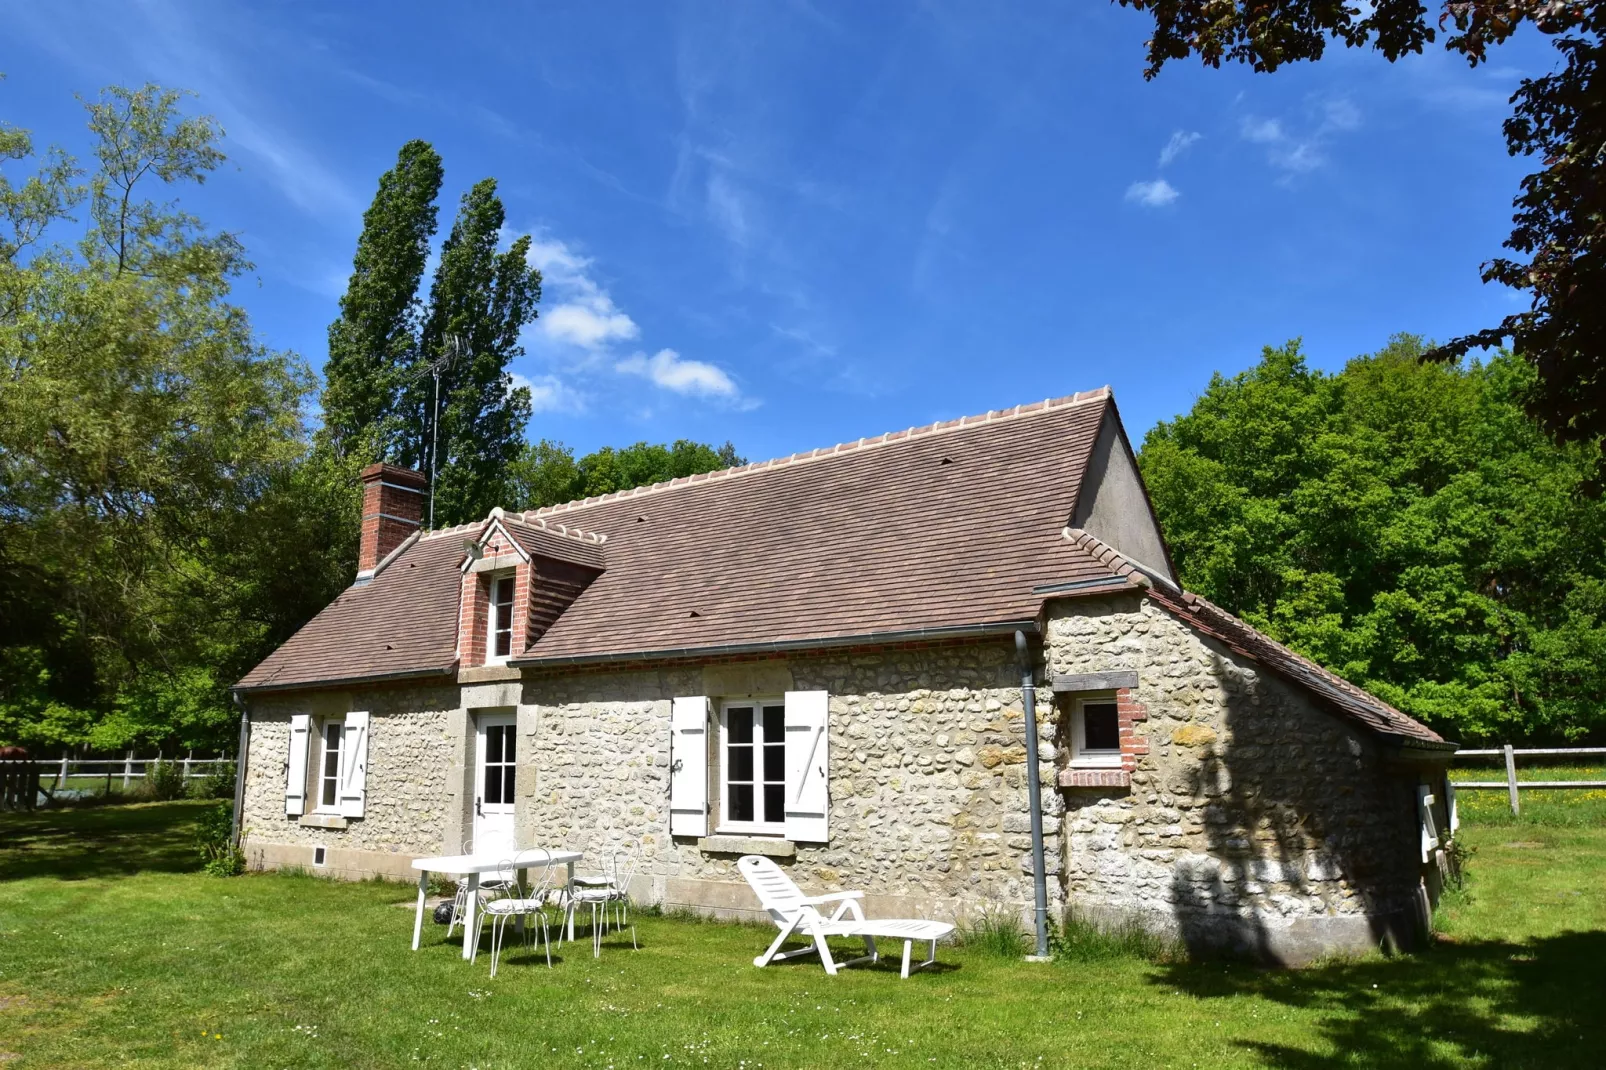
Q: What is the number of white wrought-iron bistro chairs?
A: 4